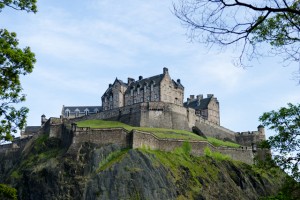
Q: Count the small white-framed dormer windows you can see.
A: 4